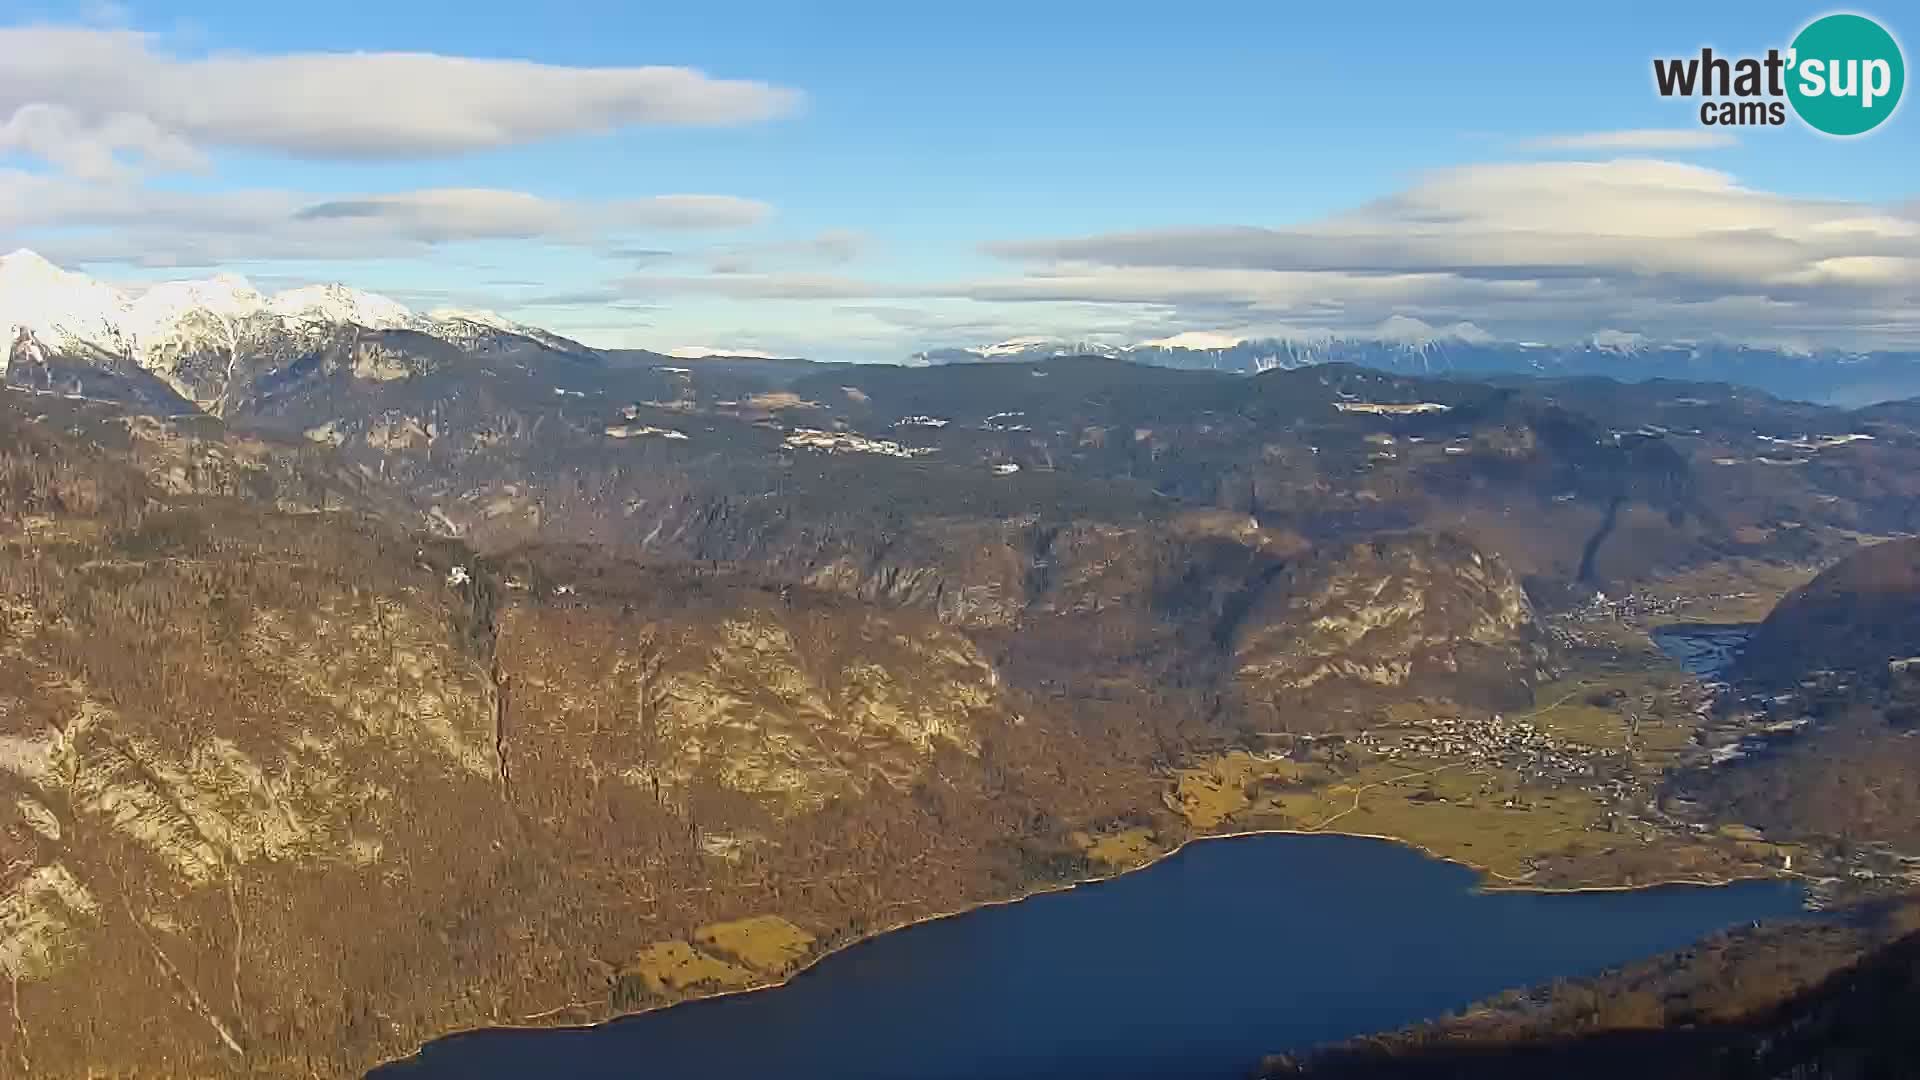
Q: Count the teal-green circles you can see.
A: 1